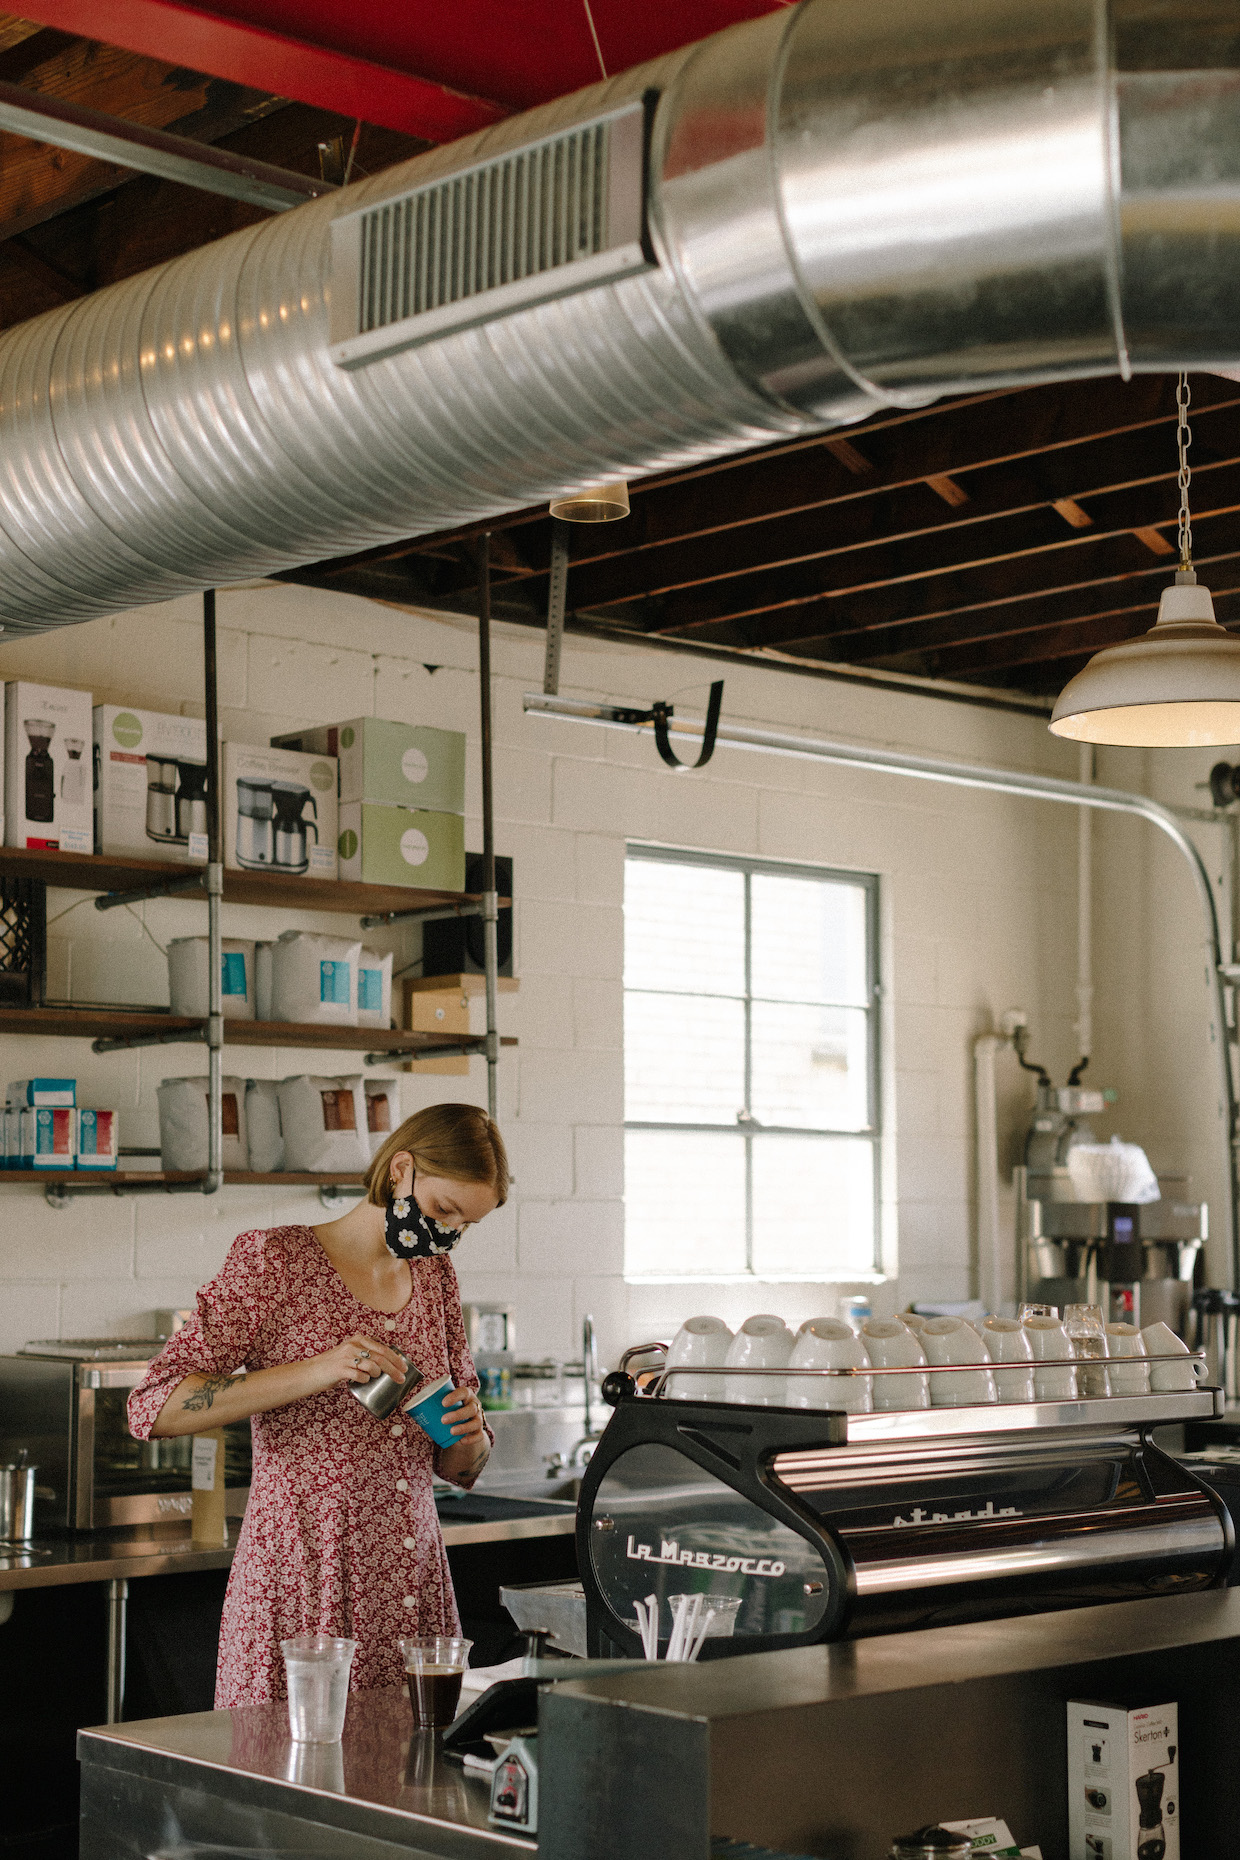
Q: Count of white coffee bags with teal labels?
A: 3